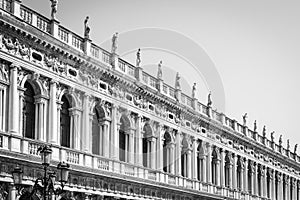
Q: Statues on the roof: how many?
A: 15